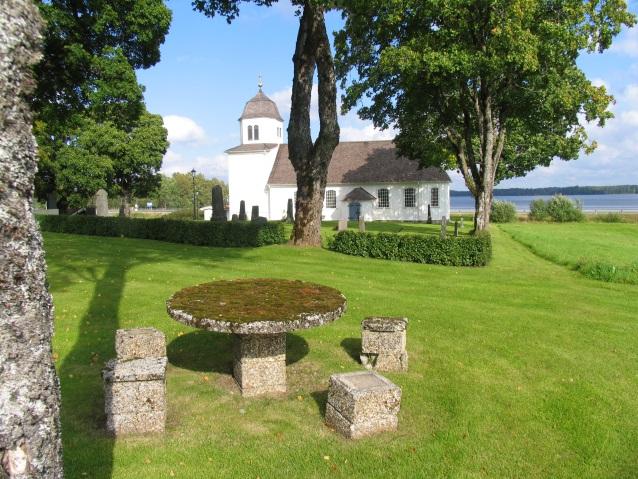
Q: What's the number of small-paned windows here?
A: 4